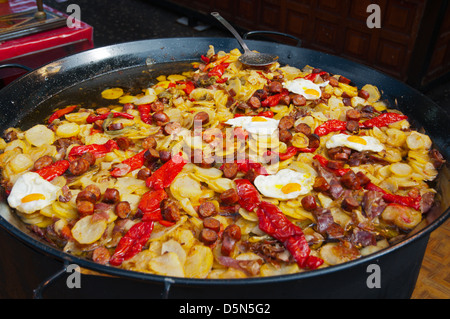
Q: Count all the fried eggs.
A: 5